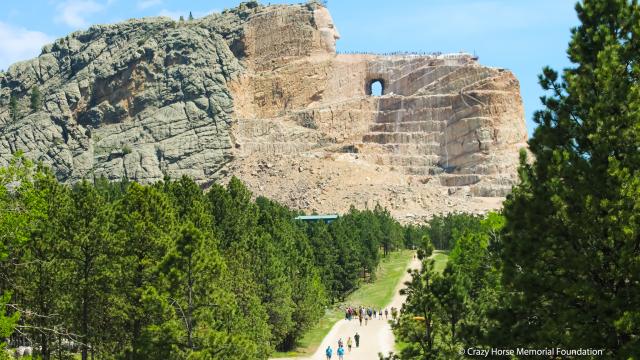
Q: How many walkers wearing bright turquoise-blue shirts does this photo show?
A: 2